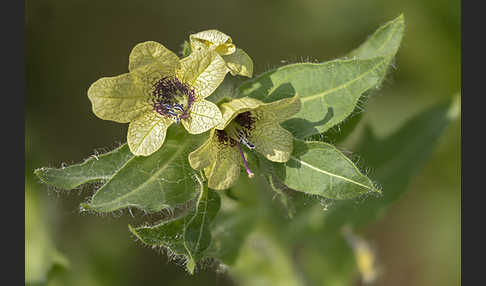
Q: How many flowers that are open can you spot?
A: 2